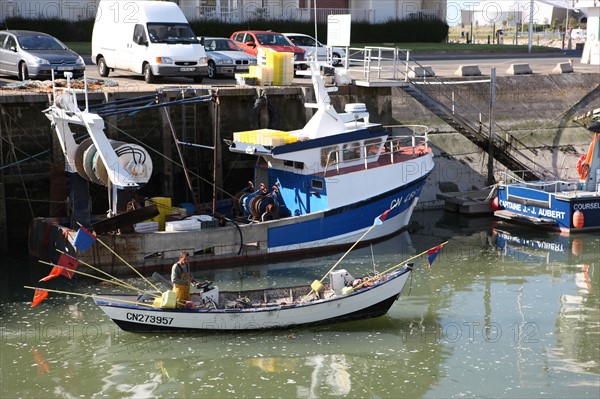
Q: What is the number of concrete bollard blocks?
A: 4